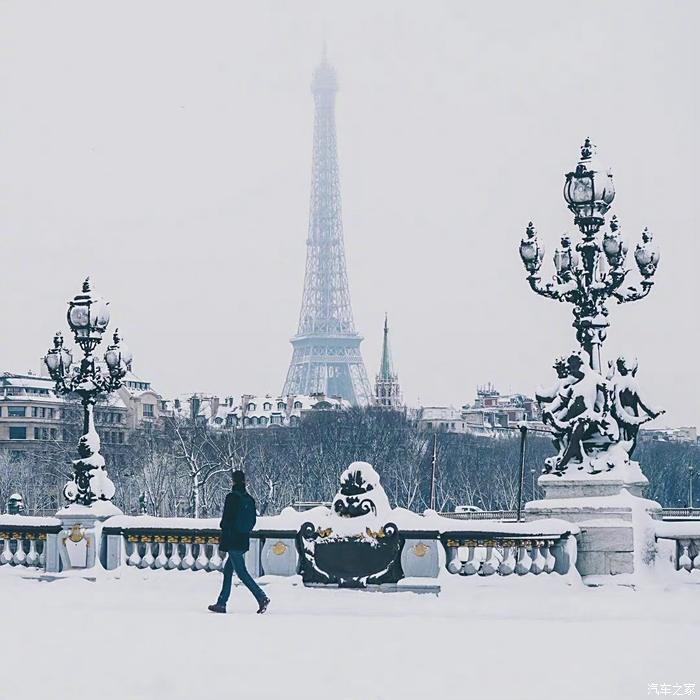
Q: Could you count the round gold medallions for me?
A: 2